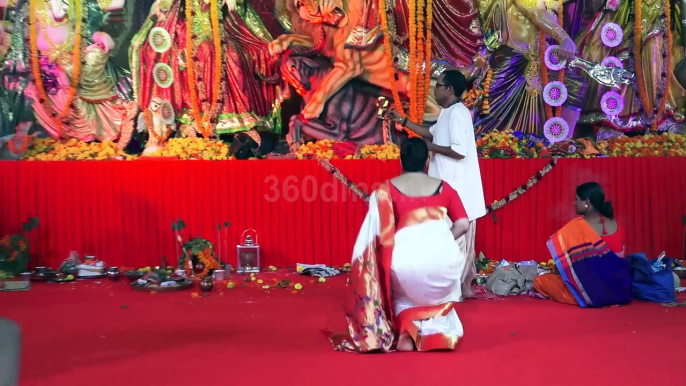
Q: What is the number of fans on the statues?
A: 9